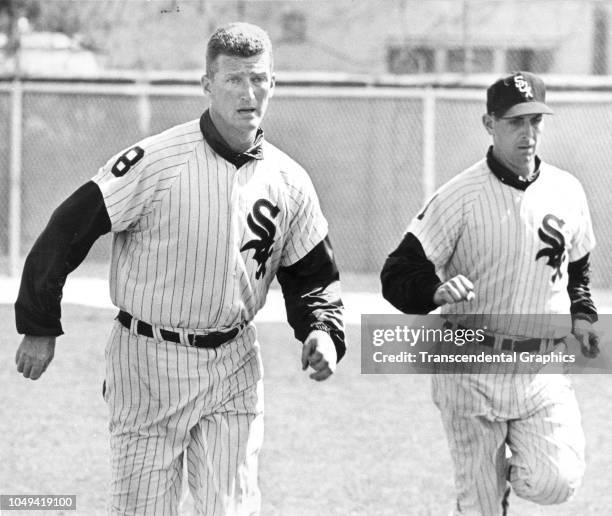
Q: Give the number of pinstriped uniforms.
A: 2